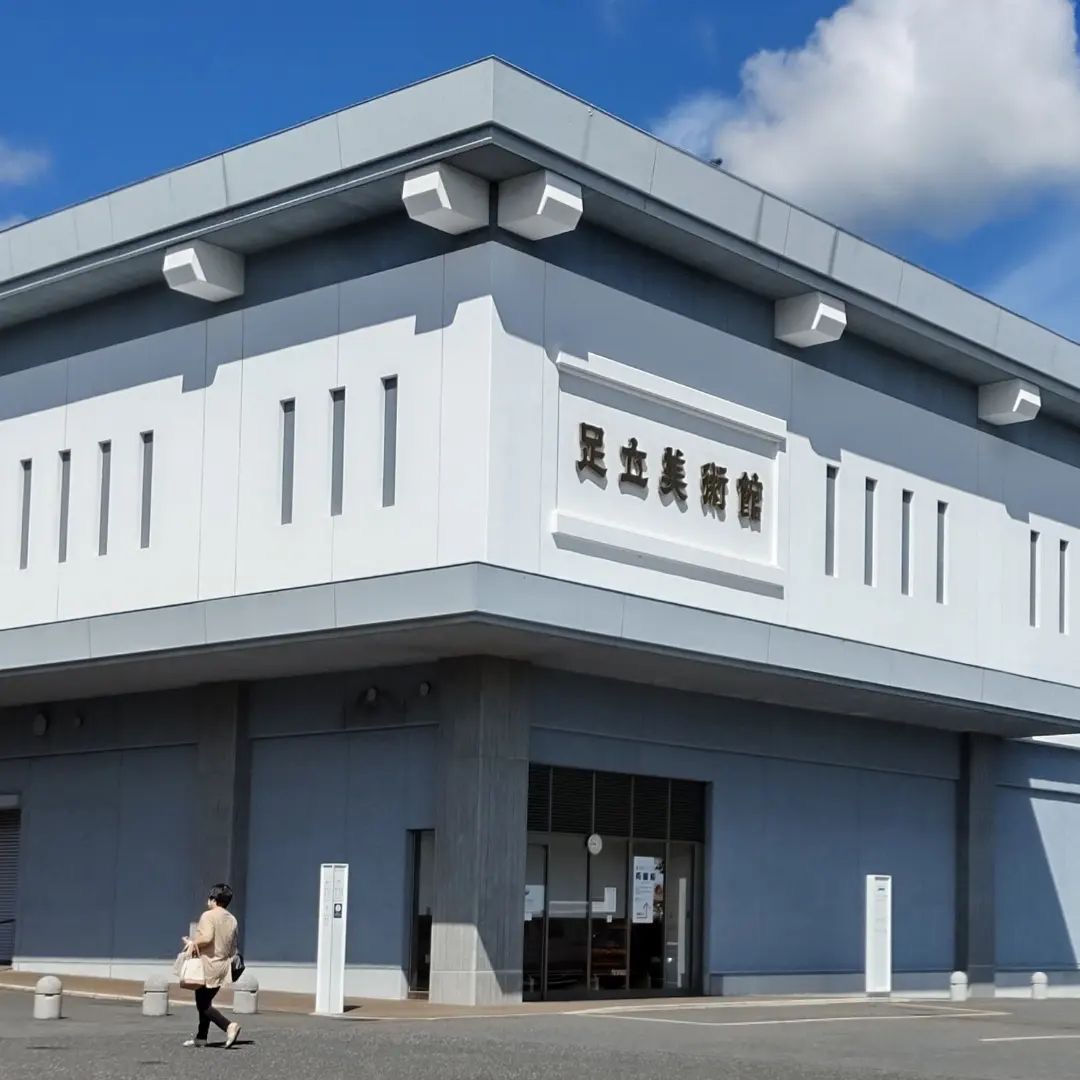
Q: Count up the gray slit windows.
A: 13